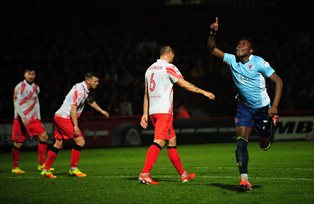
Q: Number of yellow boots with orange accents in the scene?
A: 4